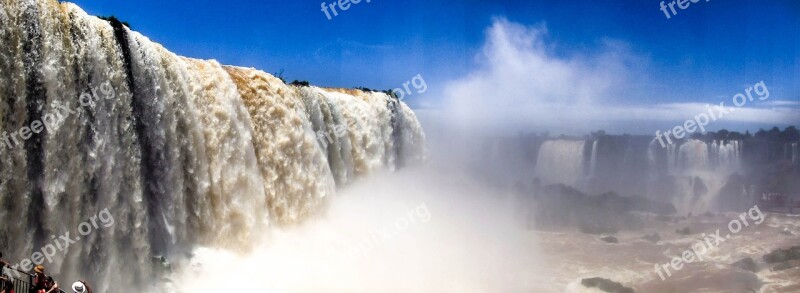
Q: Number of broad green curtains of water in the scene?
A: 0